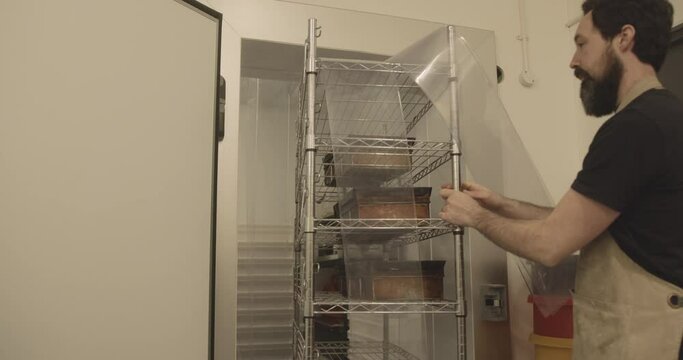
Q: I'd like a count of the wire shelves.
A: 5